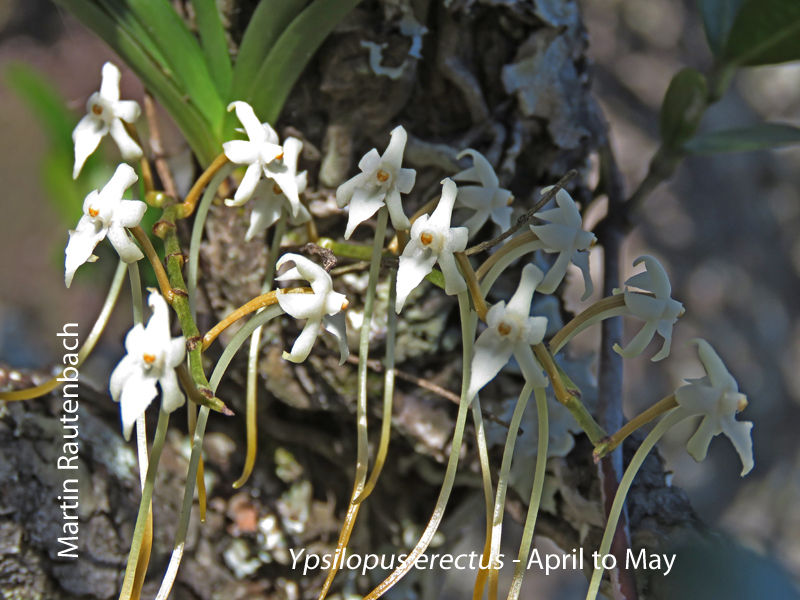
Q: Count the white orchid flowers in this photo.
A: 13